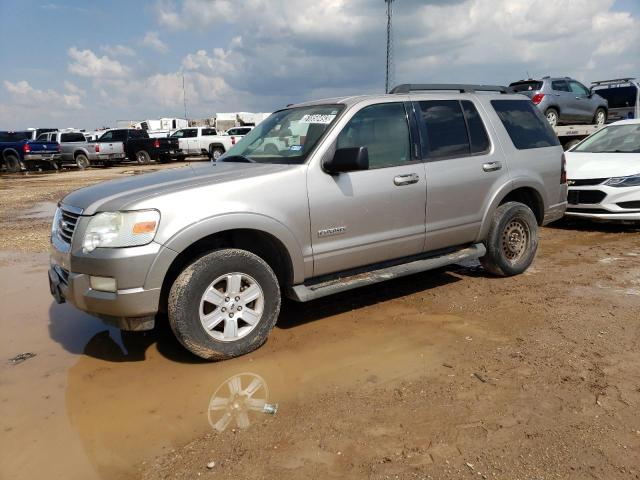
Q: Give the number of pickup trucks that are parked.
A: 5